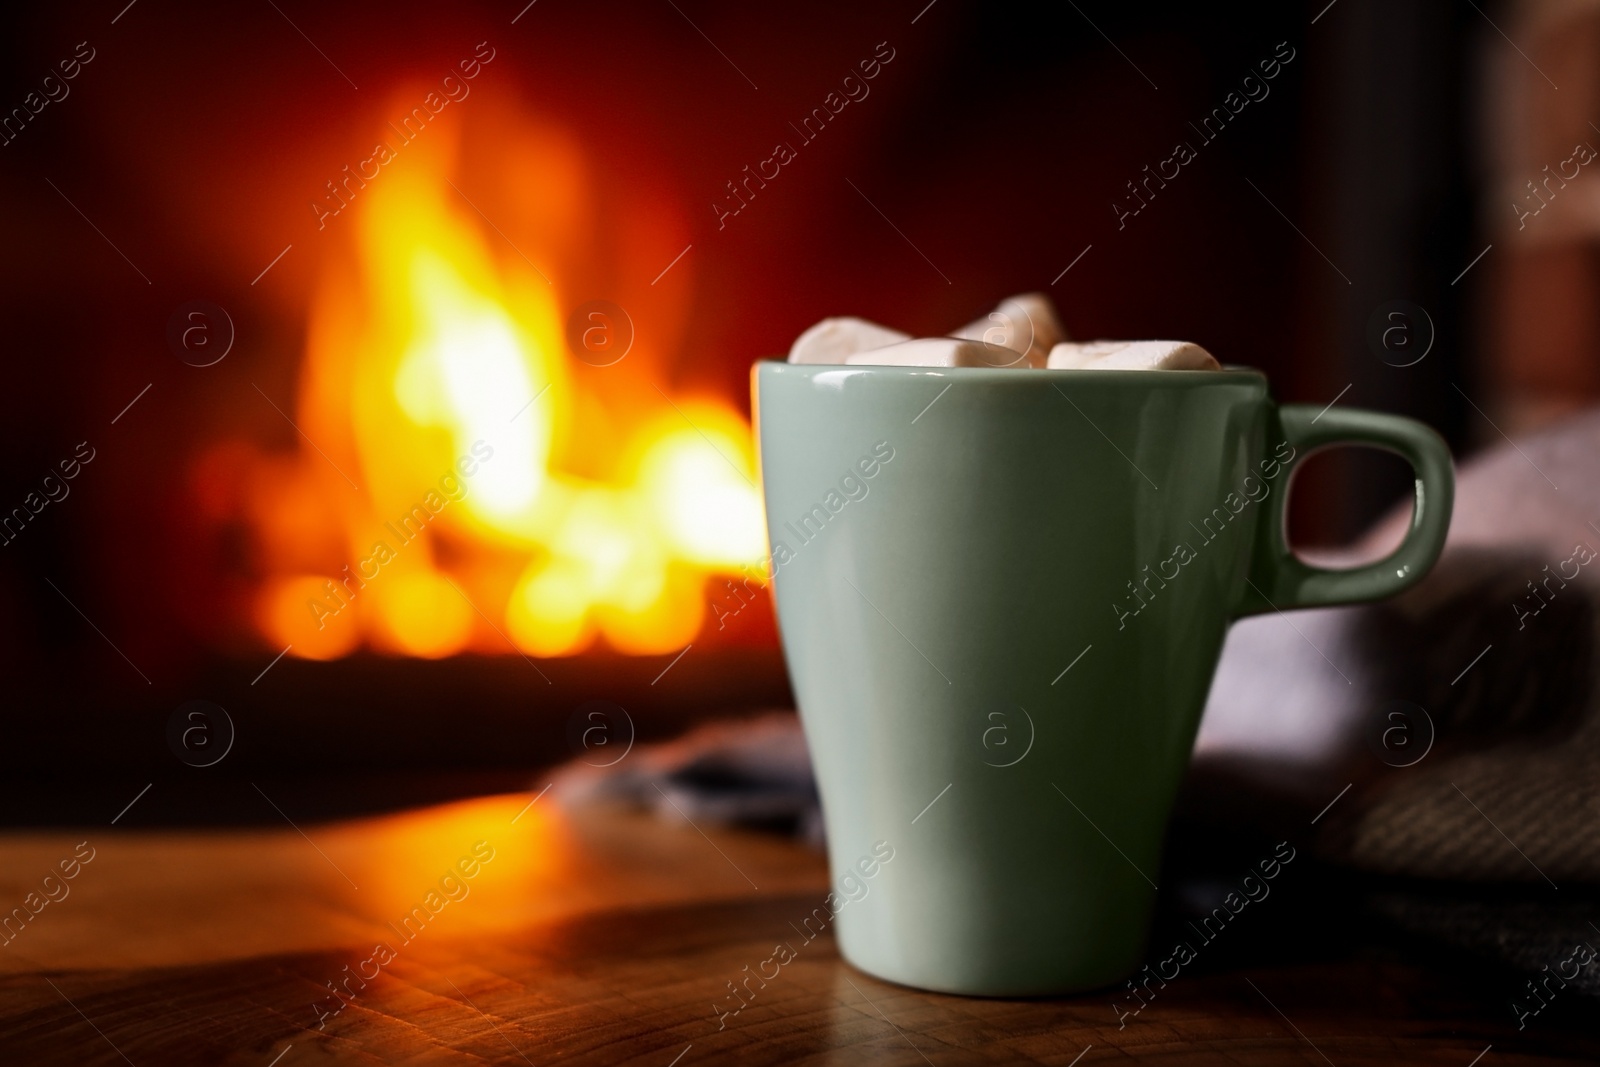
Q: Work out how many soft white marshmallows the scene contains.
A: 4